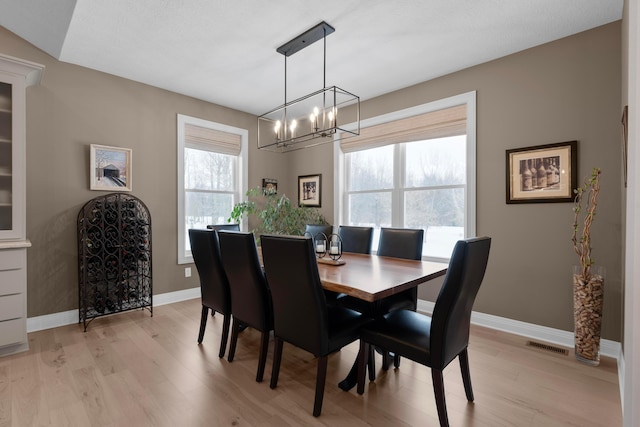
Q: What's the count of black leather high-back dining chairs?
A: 8